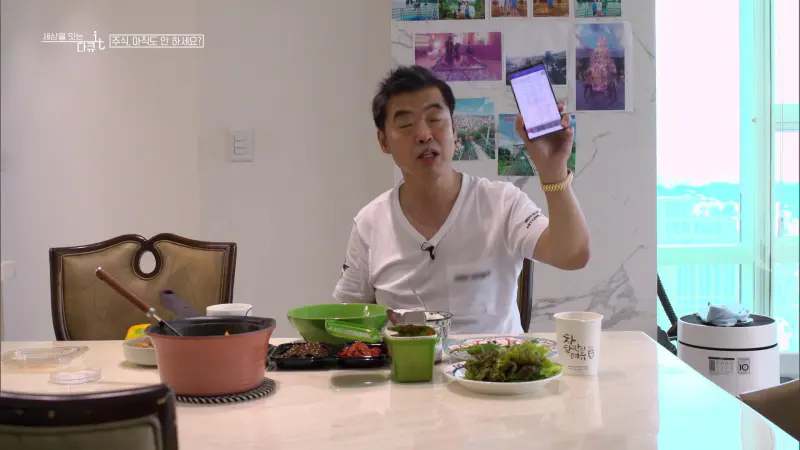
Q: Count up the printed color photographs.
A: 10